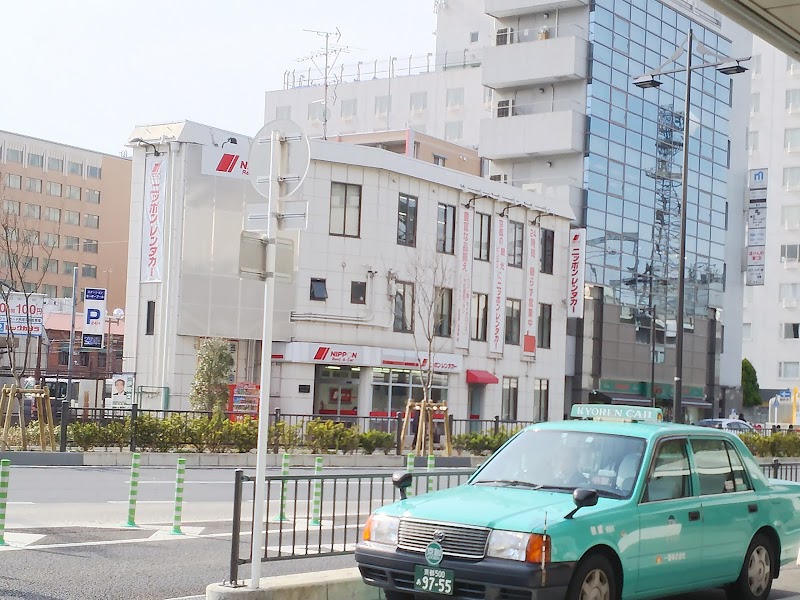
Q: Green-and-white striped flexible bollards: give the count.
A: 7